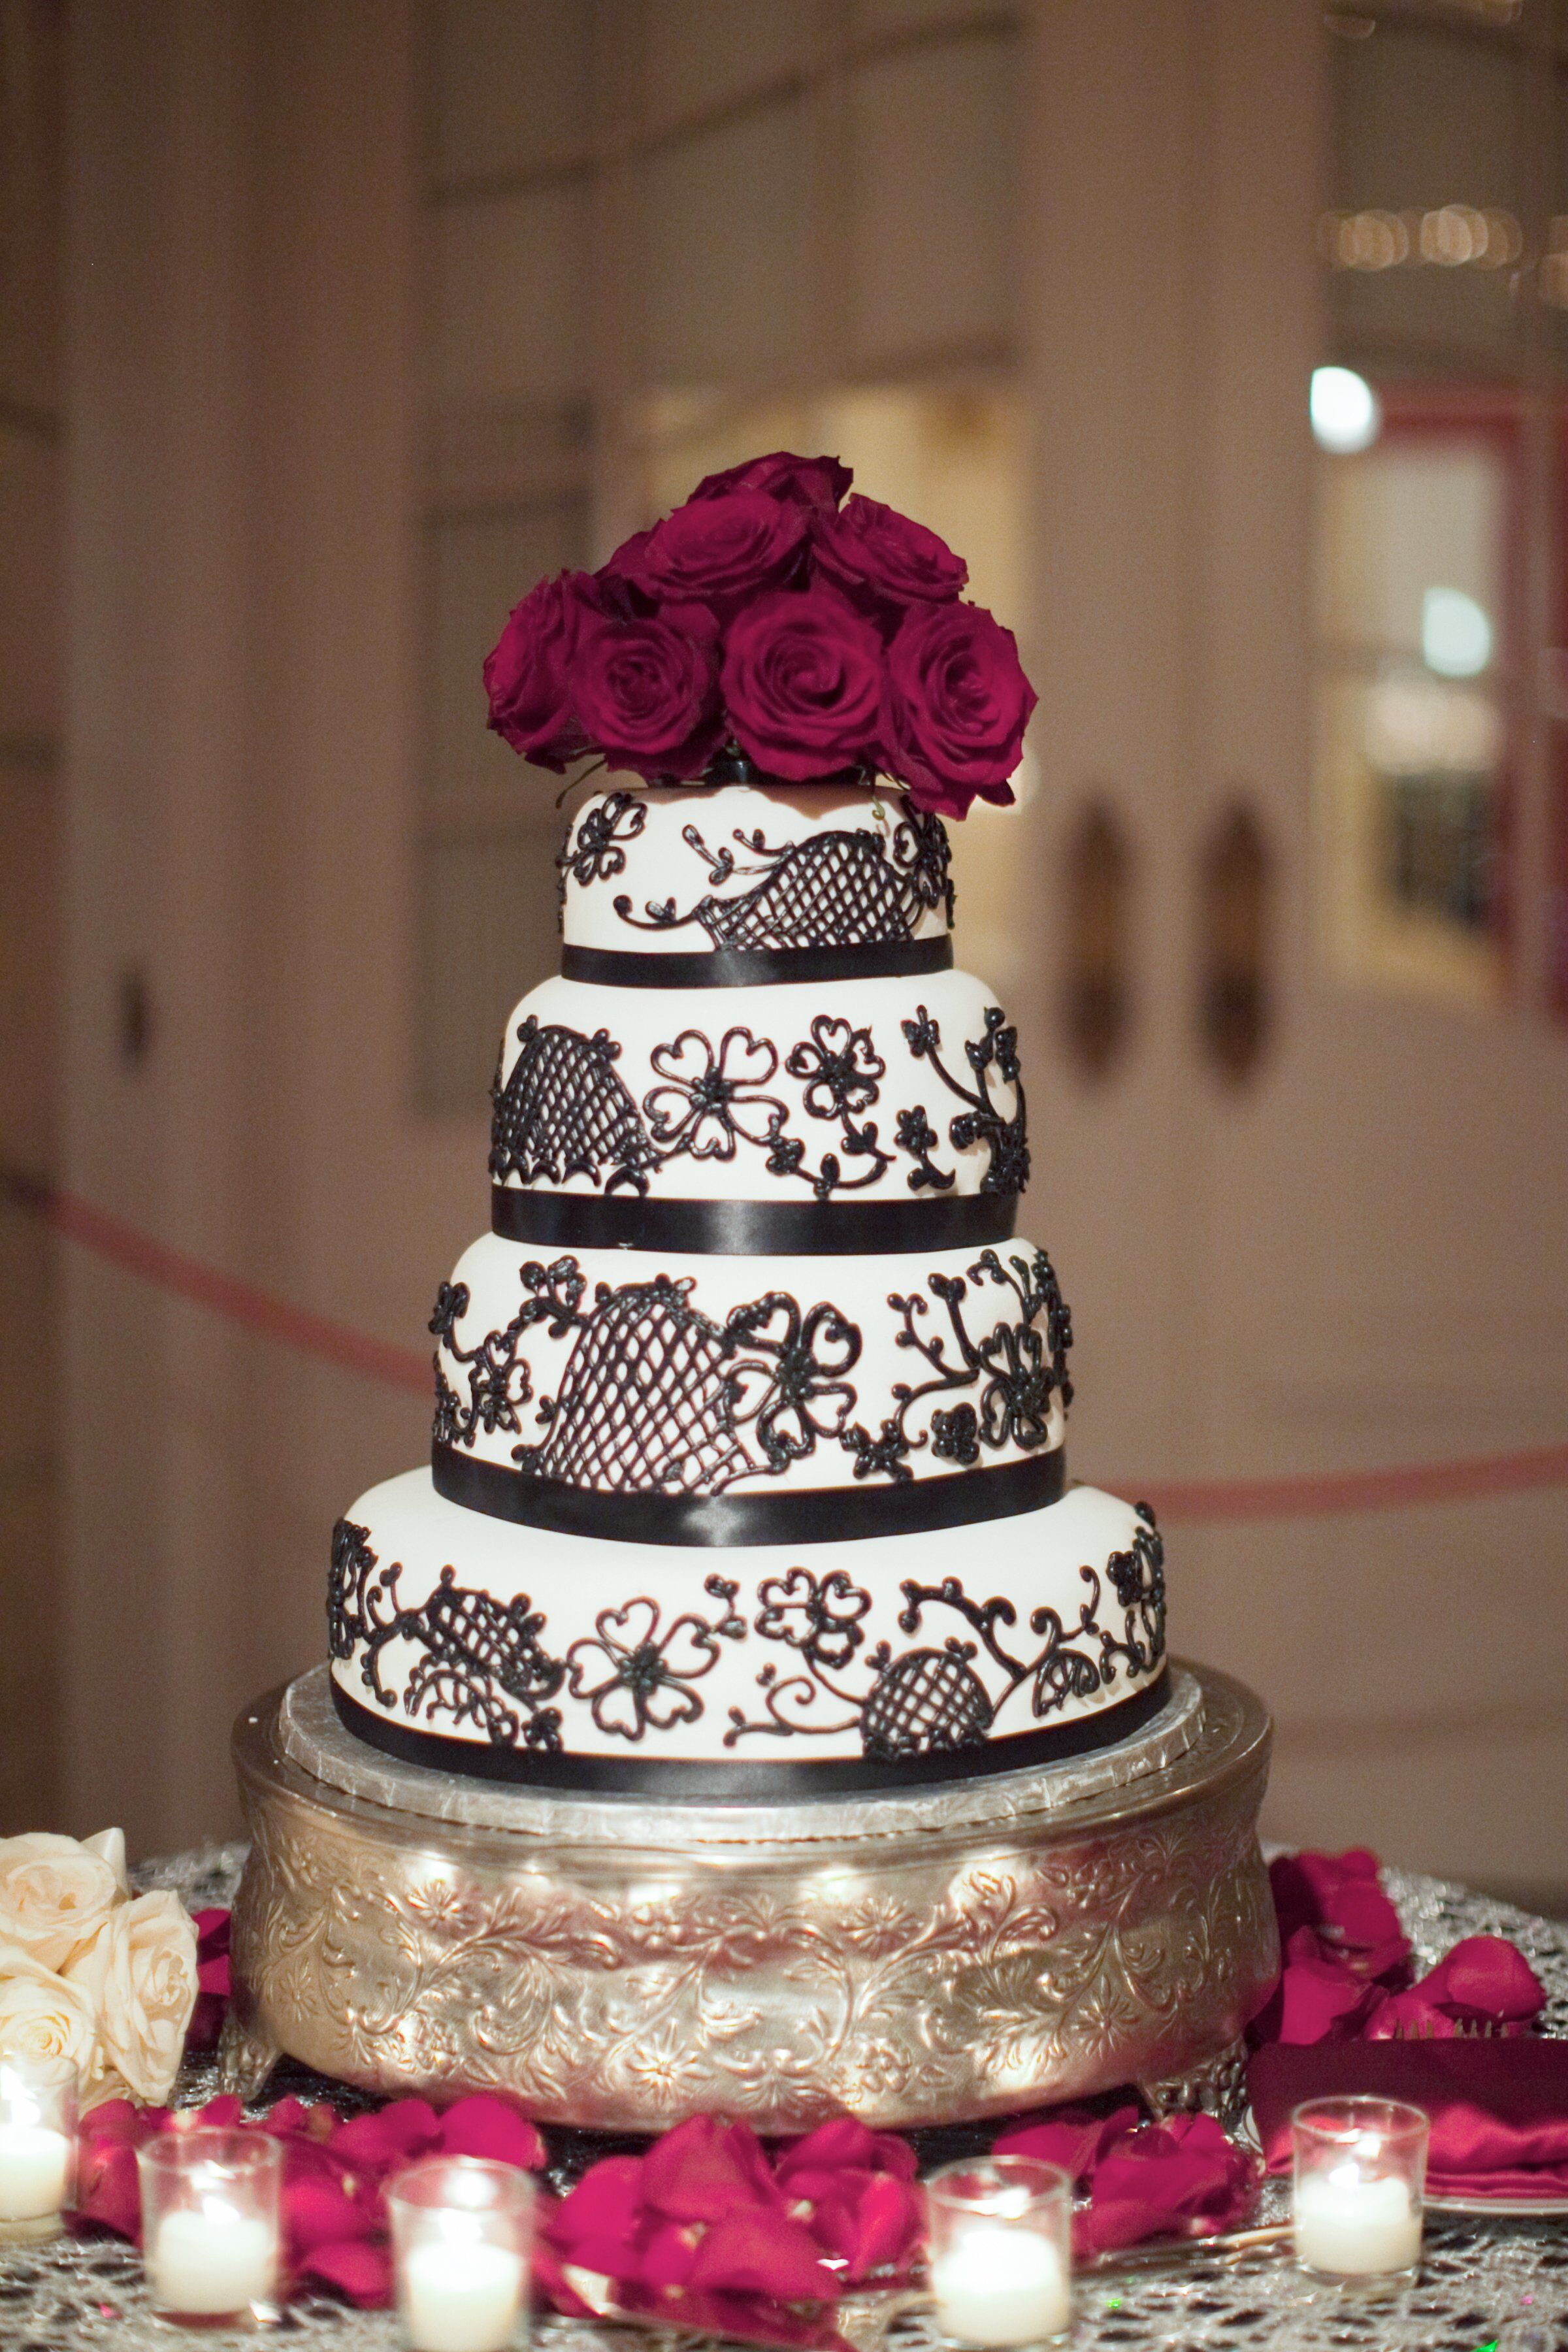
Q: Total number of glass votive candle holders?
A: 5